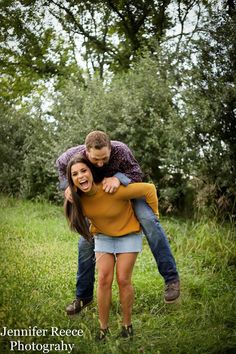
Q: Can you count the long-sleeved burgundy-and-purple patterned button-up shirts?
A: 1